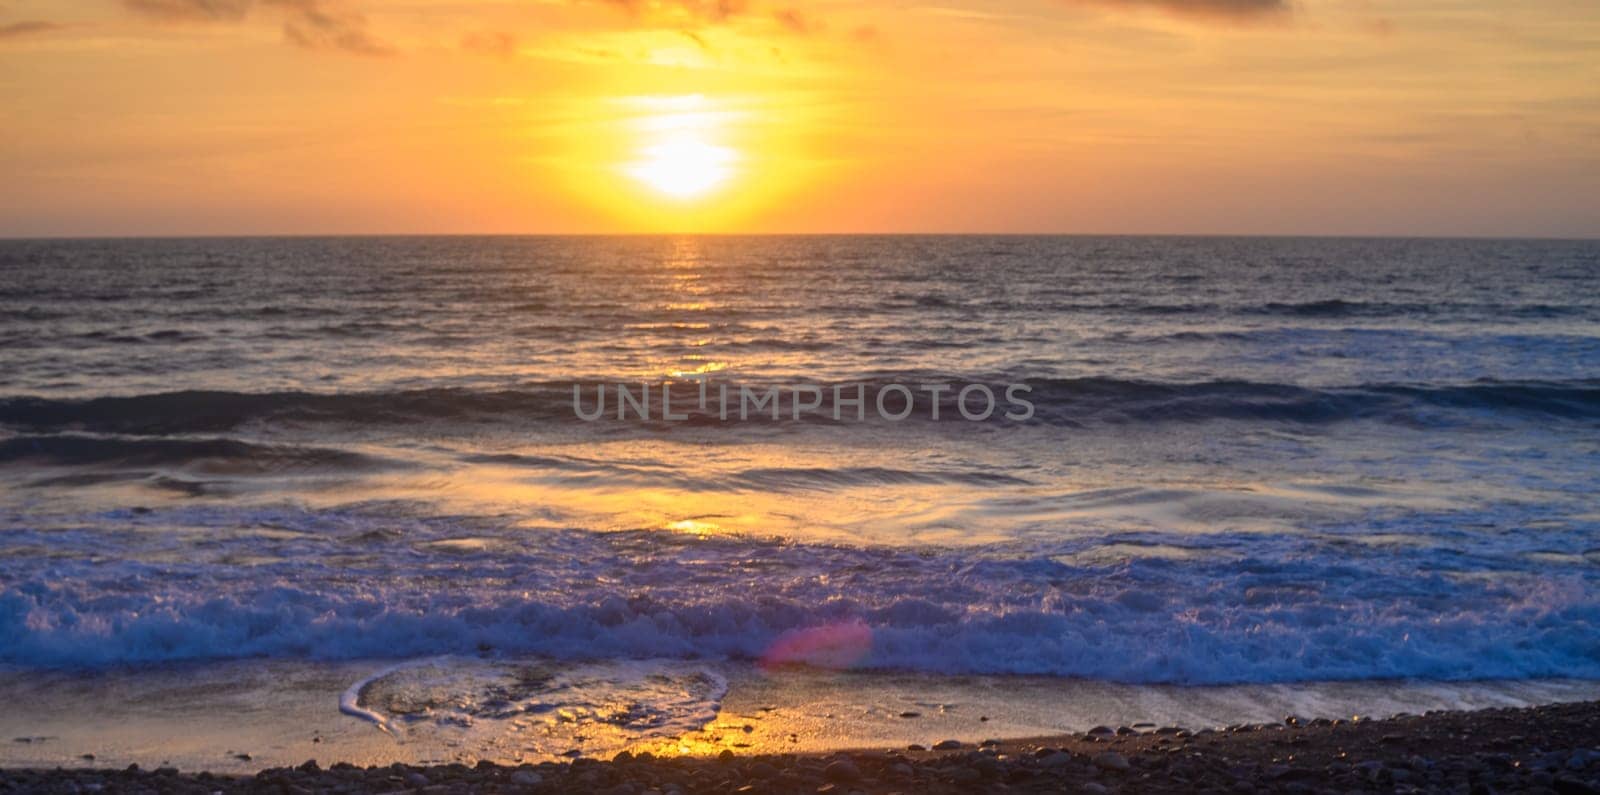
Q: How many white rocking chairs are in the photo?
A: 0